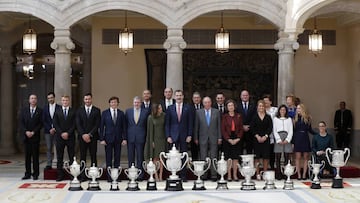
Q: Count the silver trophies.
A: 13